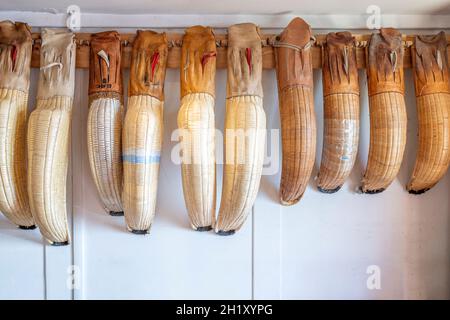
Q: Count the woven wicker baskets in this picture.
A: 10